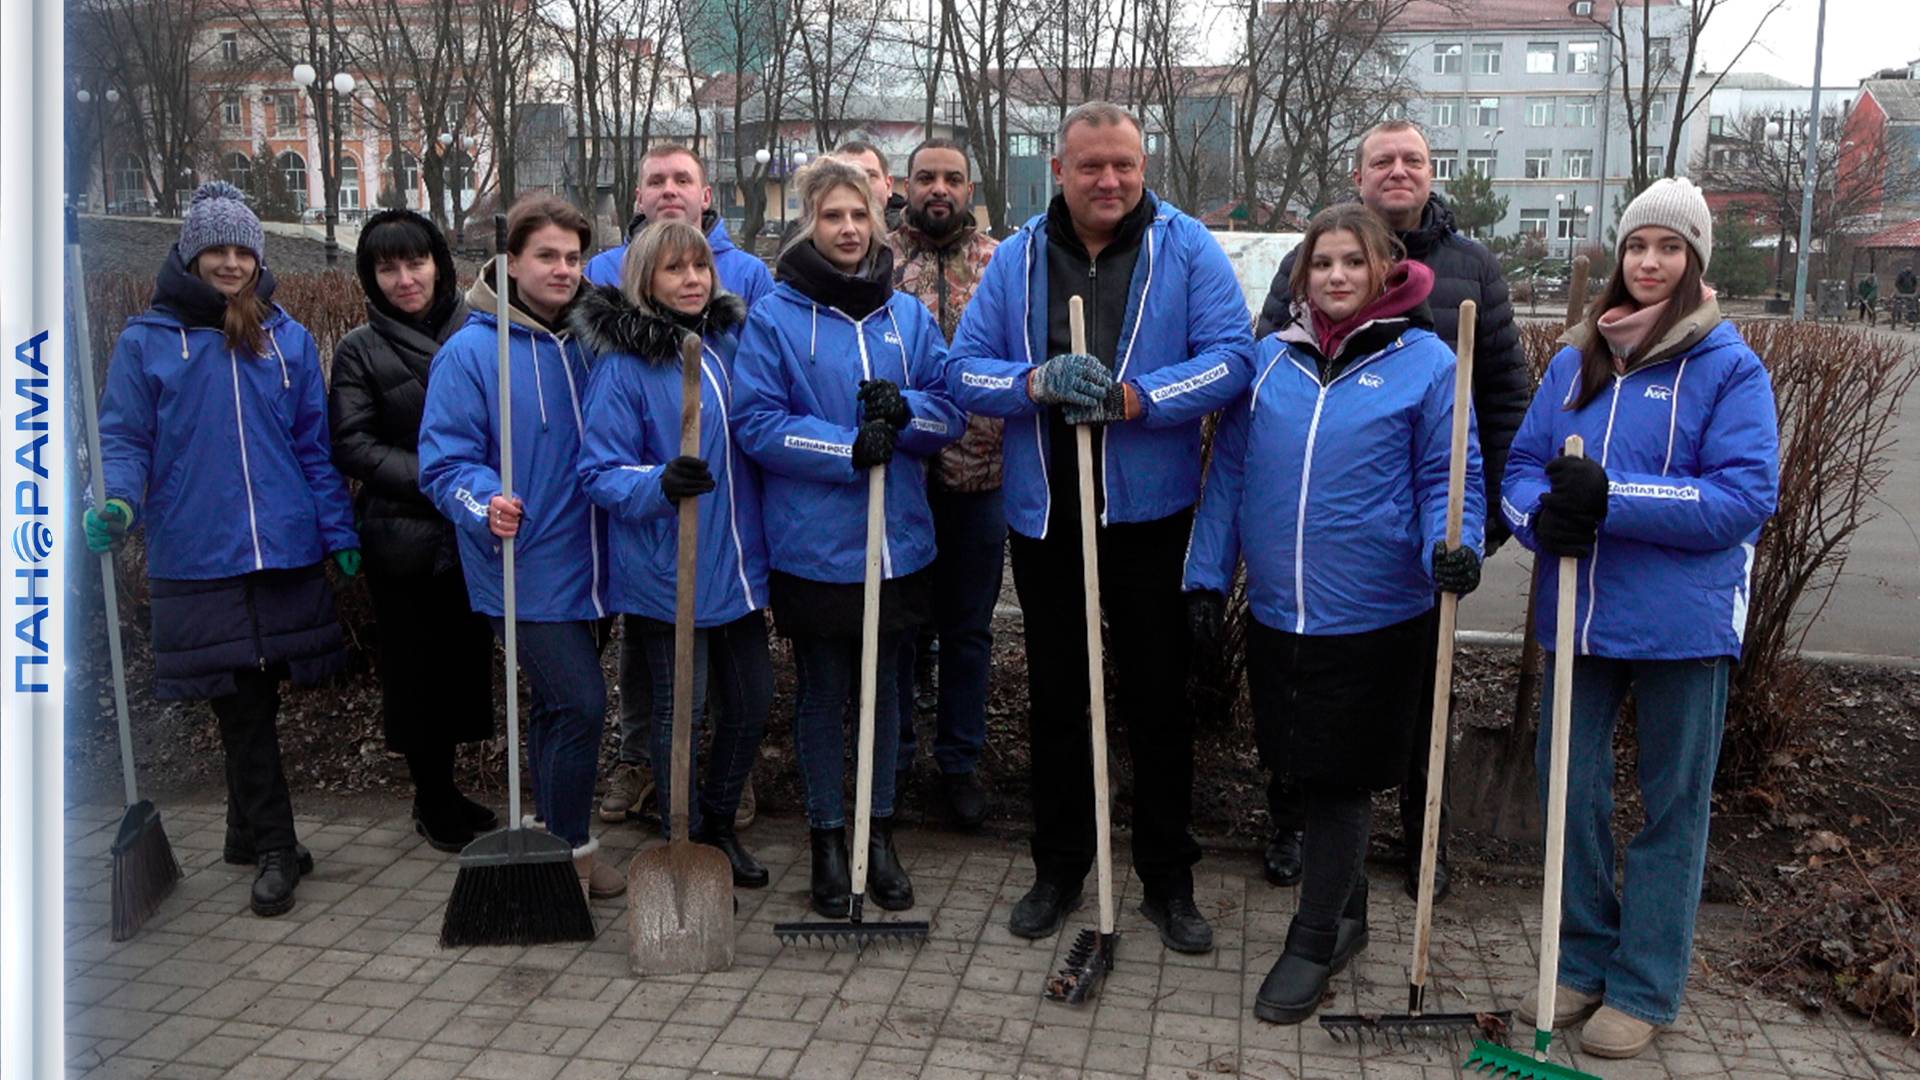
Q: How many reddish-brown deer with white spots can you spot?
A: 0